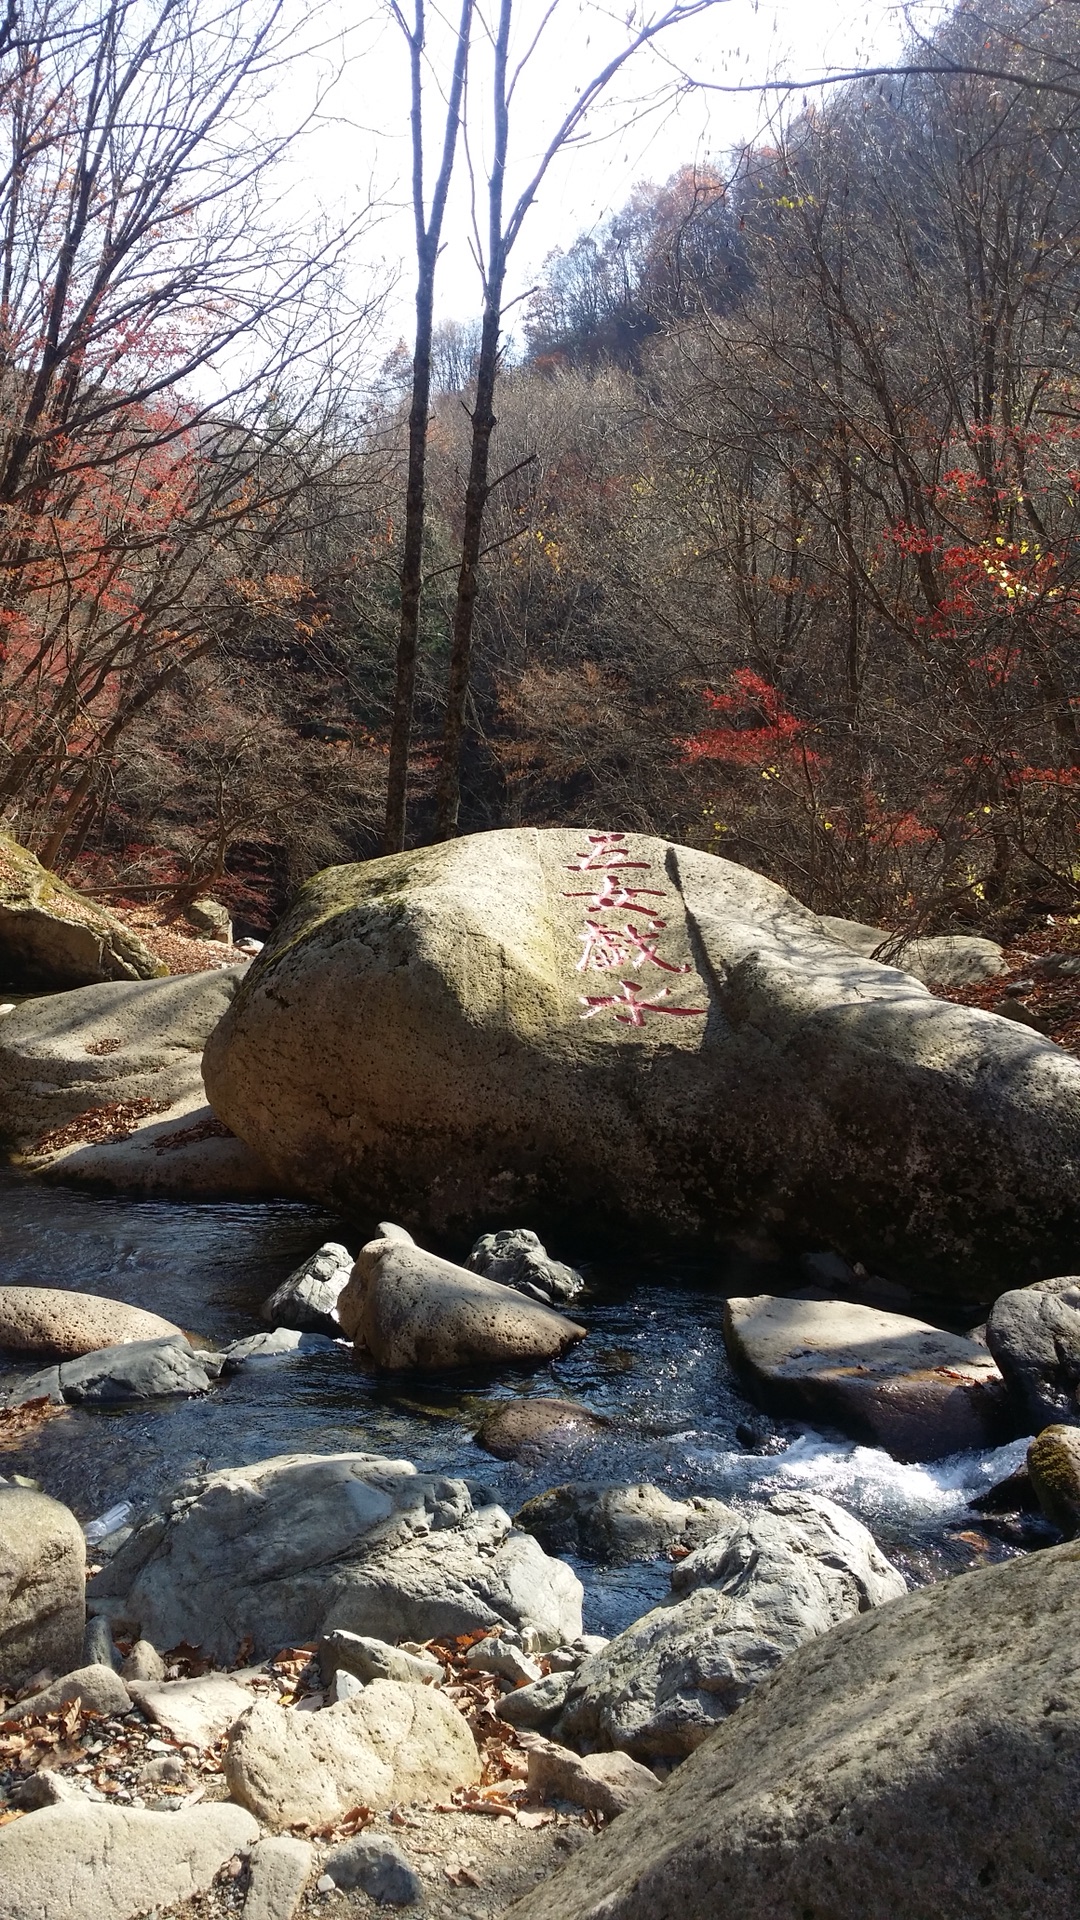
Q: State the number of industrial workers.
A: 0